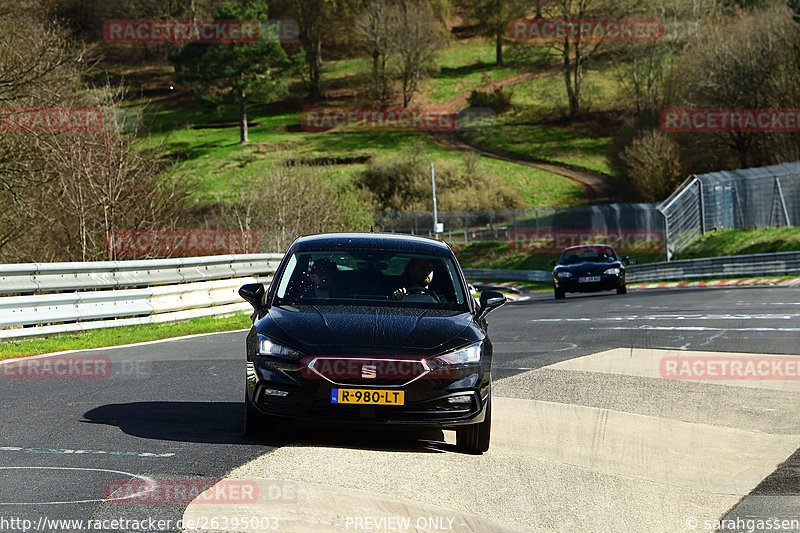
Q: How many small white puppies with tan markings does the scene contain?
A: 0